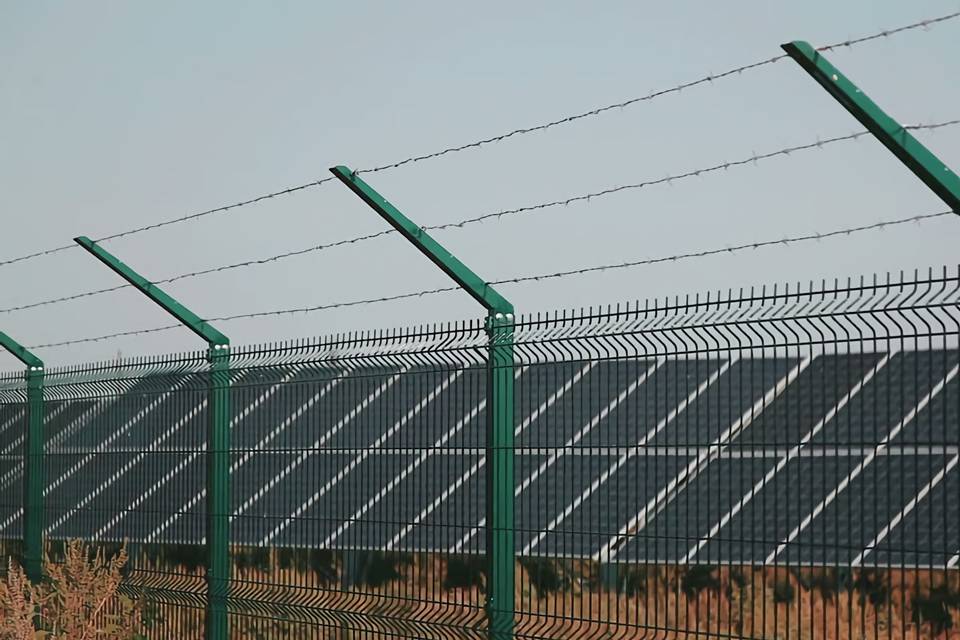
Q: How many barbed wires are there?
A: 3